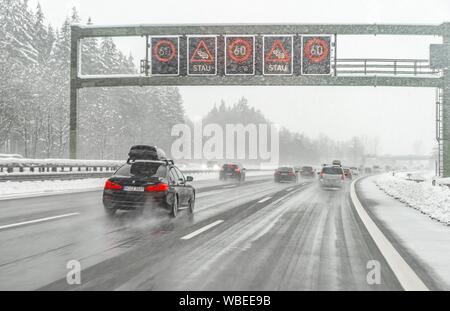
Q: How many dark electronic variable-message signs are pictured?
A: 5